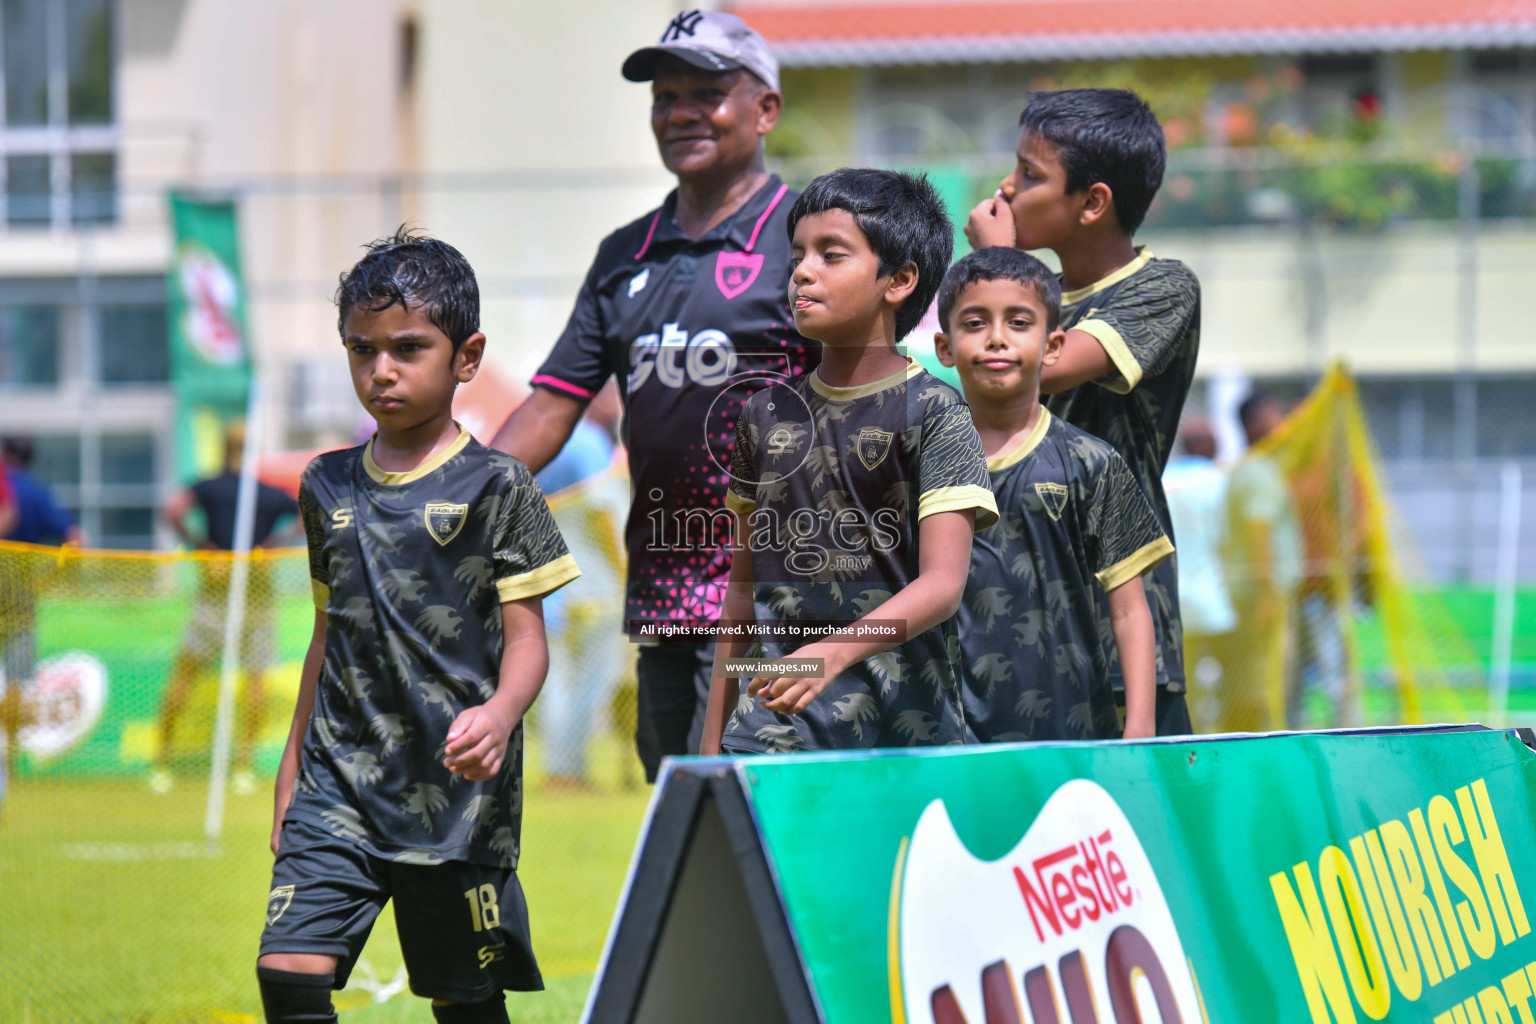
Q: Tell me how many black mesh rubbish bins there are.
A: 0